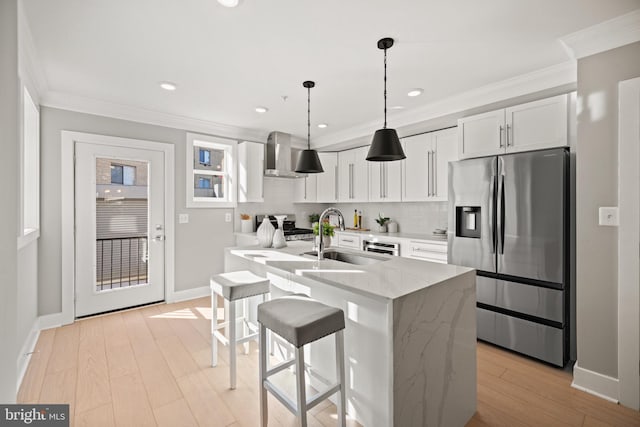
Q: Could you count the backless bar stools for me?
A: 2